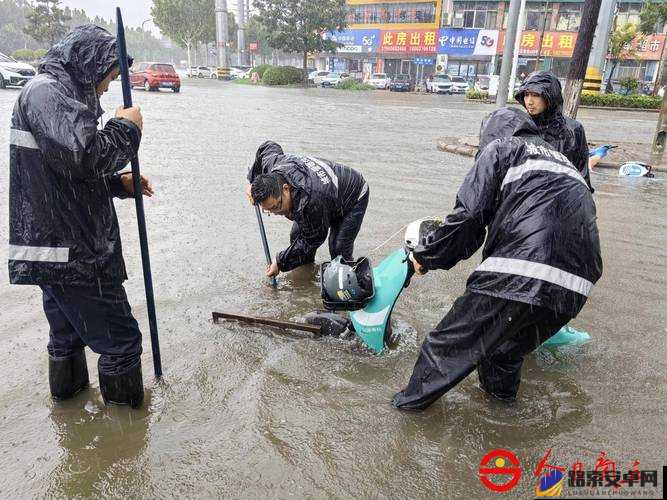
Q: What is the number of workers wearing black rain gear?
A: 4